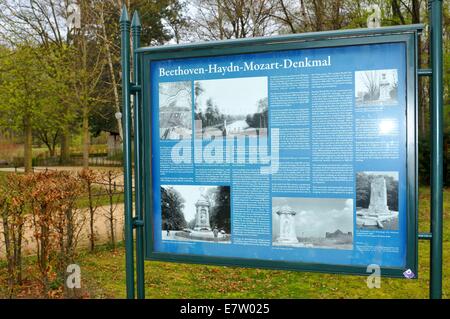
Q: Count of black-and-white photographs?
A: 6